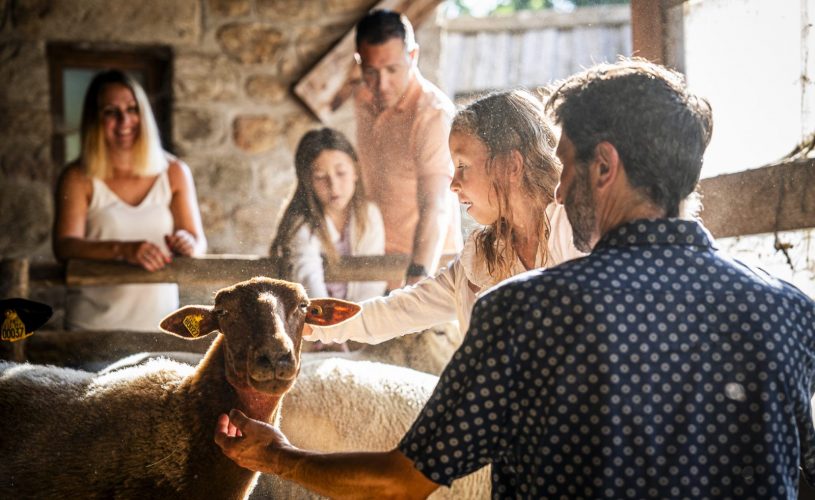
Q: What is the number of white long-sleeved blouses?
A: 2